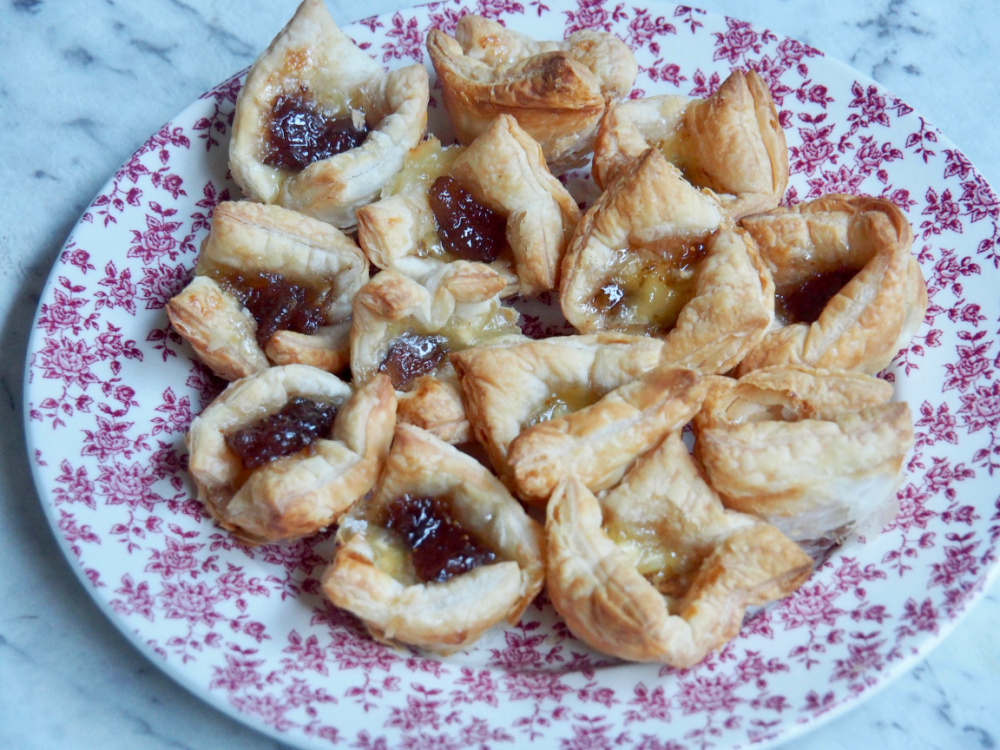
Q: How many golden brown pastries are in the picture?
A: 13